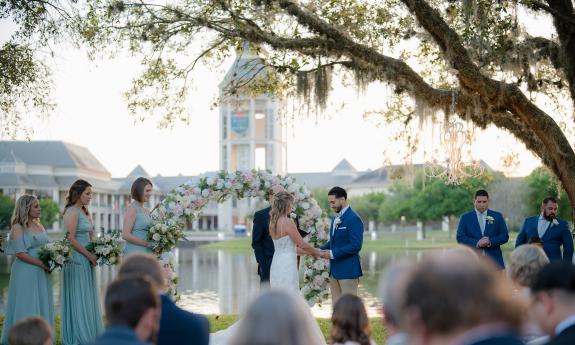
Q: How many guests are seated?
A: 9